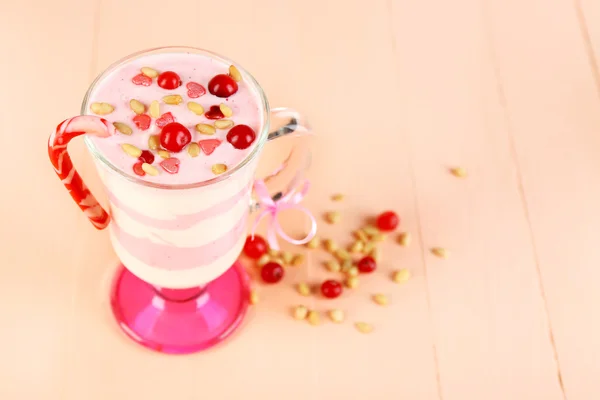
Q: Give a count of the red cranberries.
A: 9